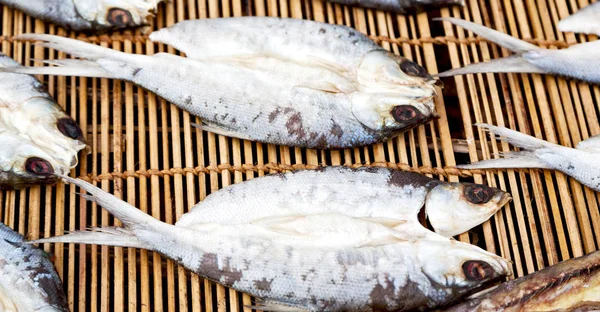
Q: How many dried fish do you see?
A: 9